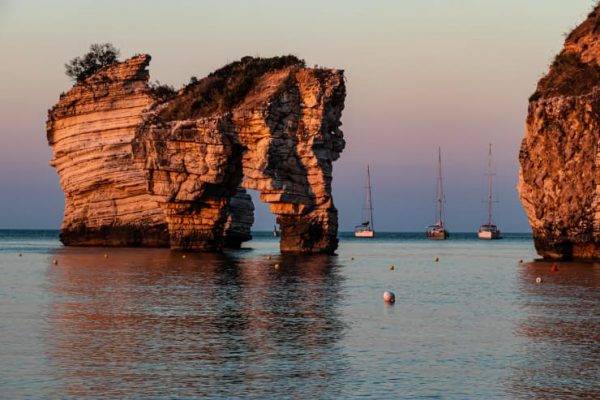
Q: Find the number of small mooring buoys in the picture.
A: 13